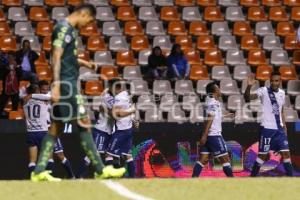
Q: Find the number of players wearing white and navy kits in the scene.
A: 6